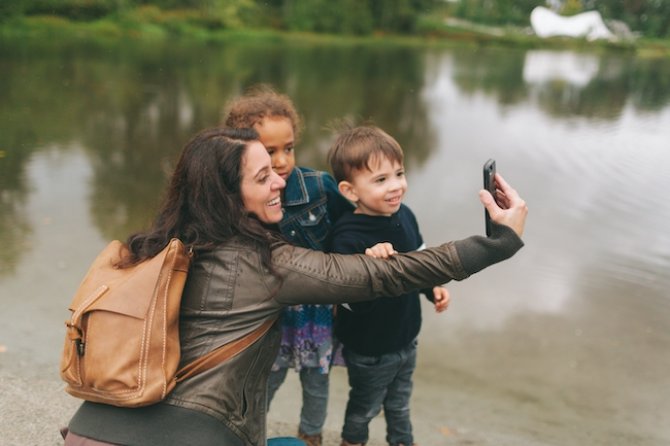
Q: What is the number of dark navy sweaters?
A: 1